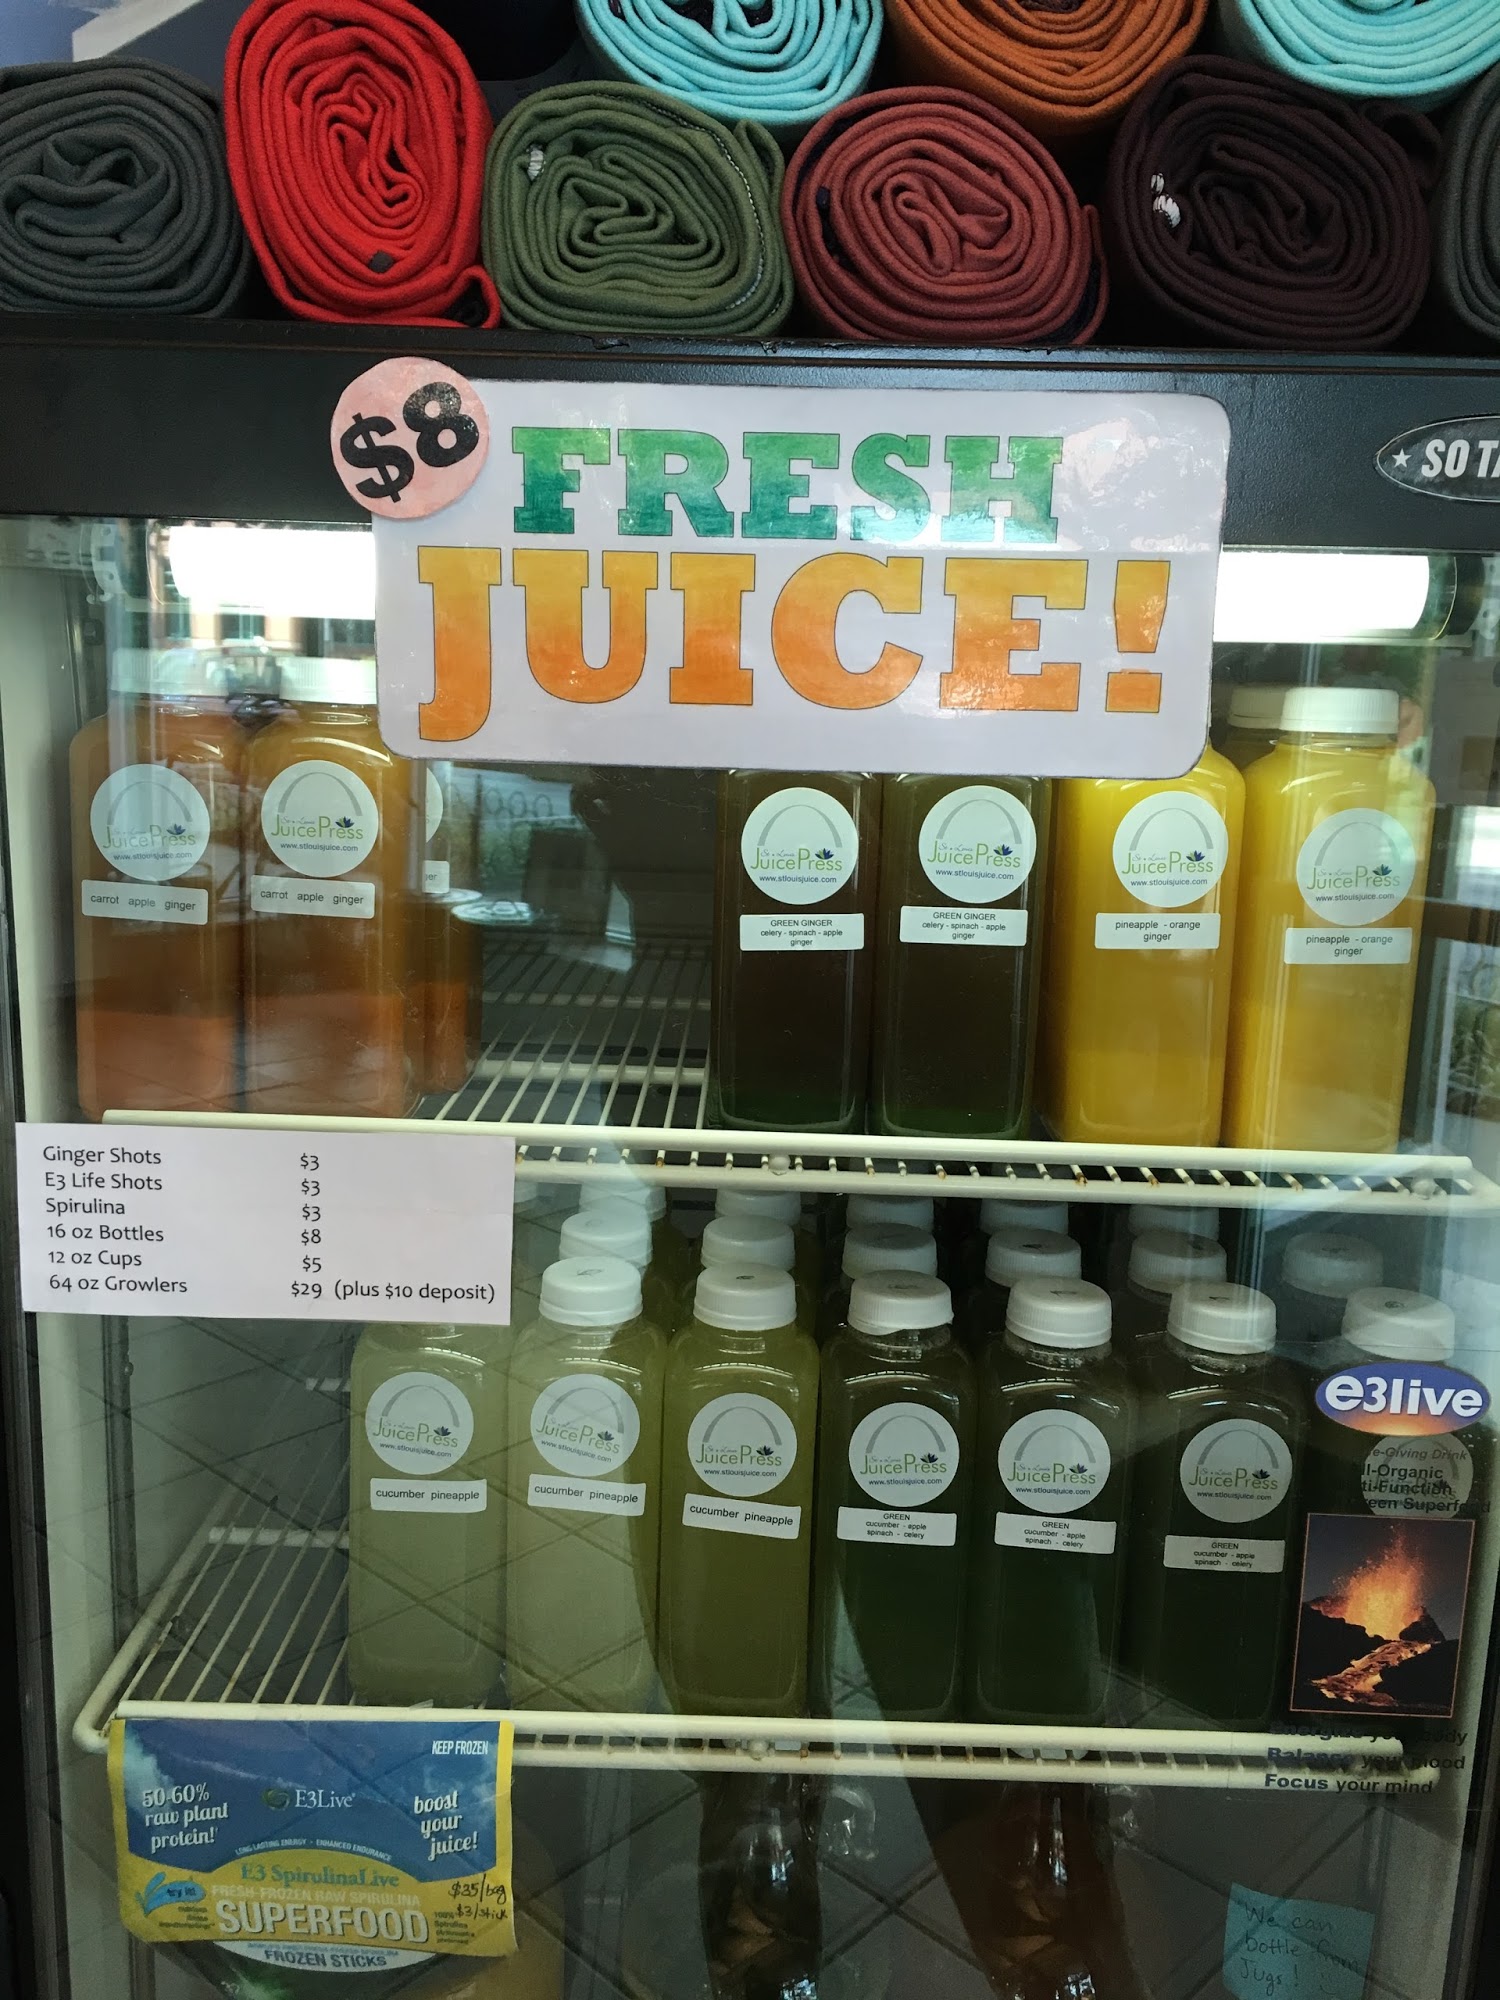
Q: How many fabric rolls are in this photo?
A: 9